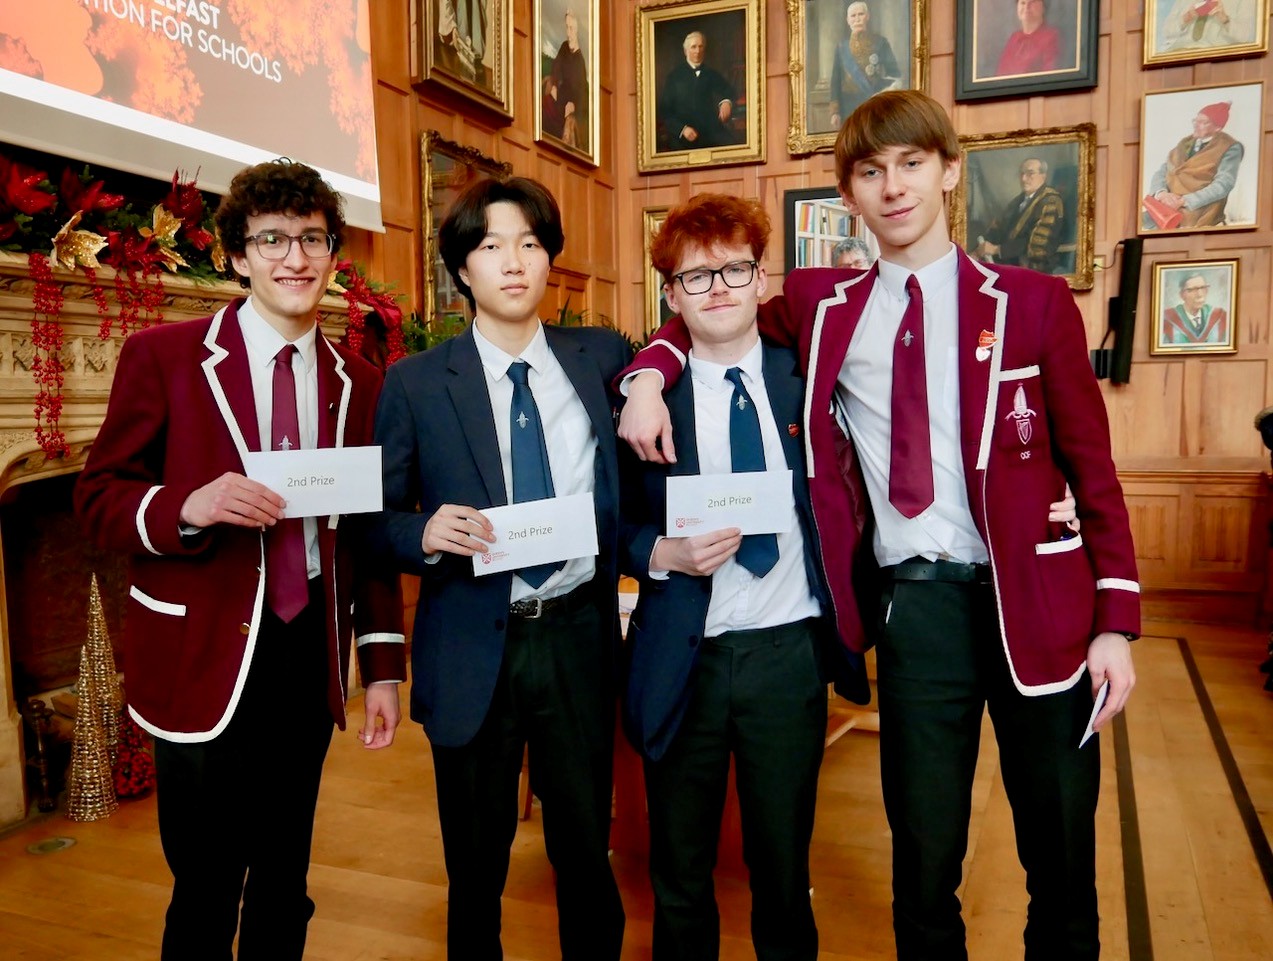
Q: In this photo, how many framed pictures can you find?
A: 12